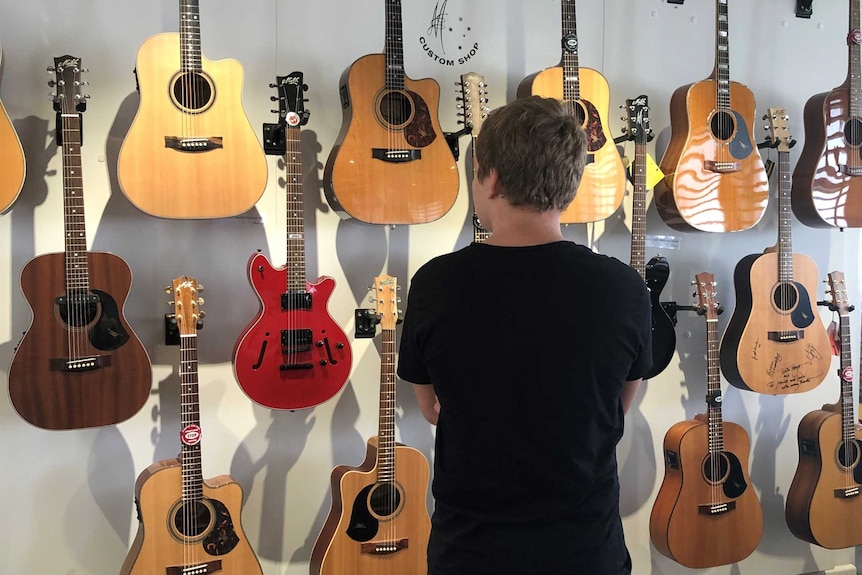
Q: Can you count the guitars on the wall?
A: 15